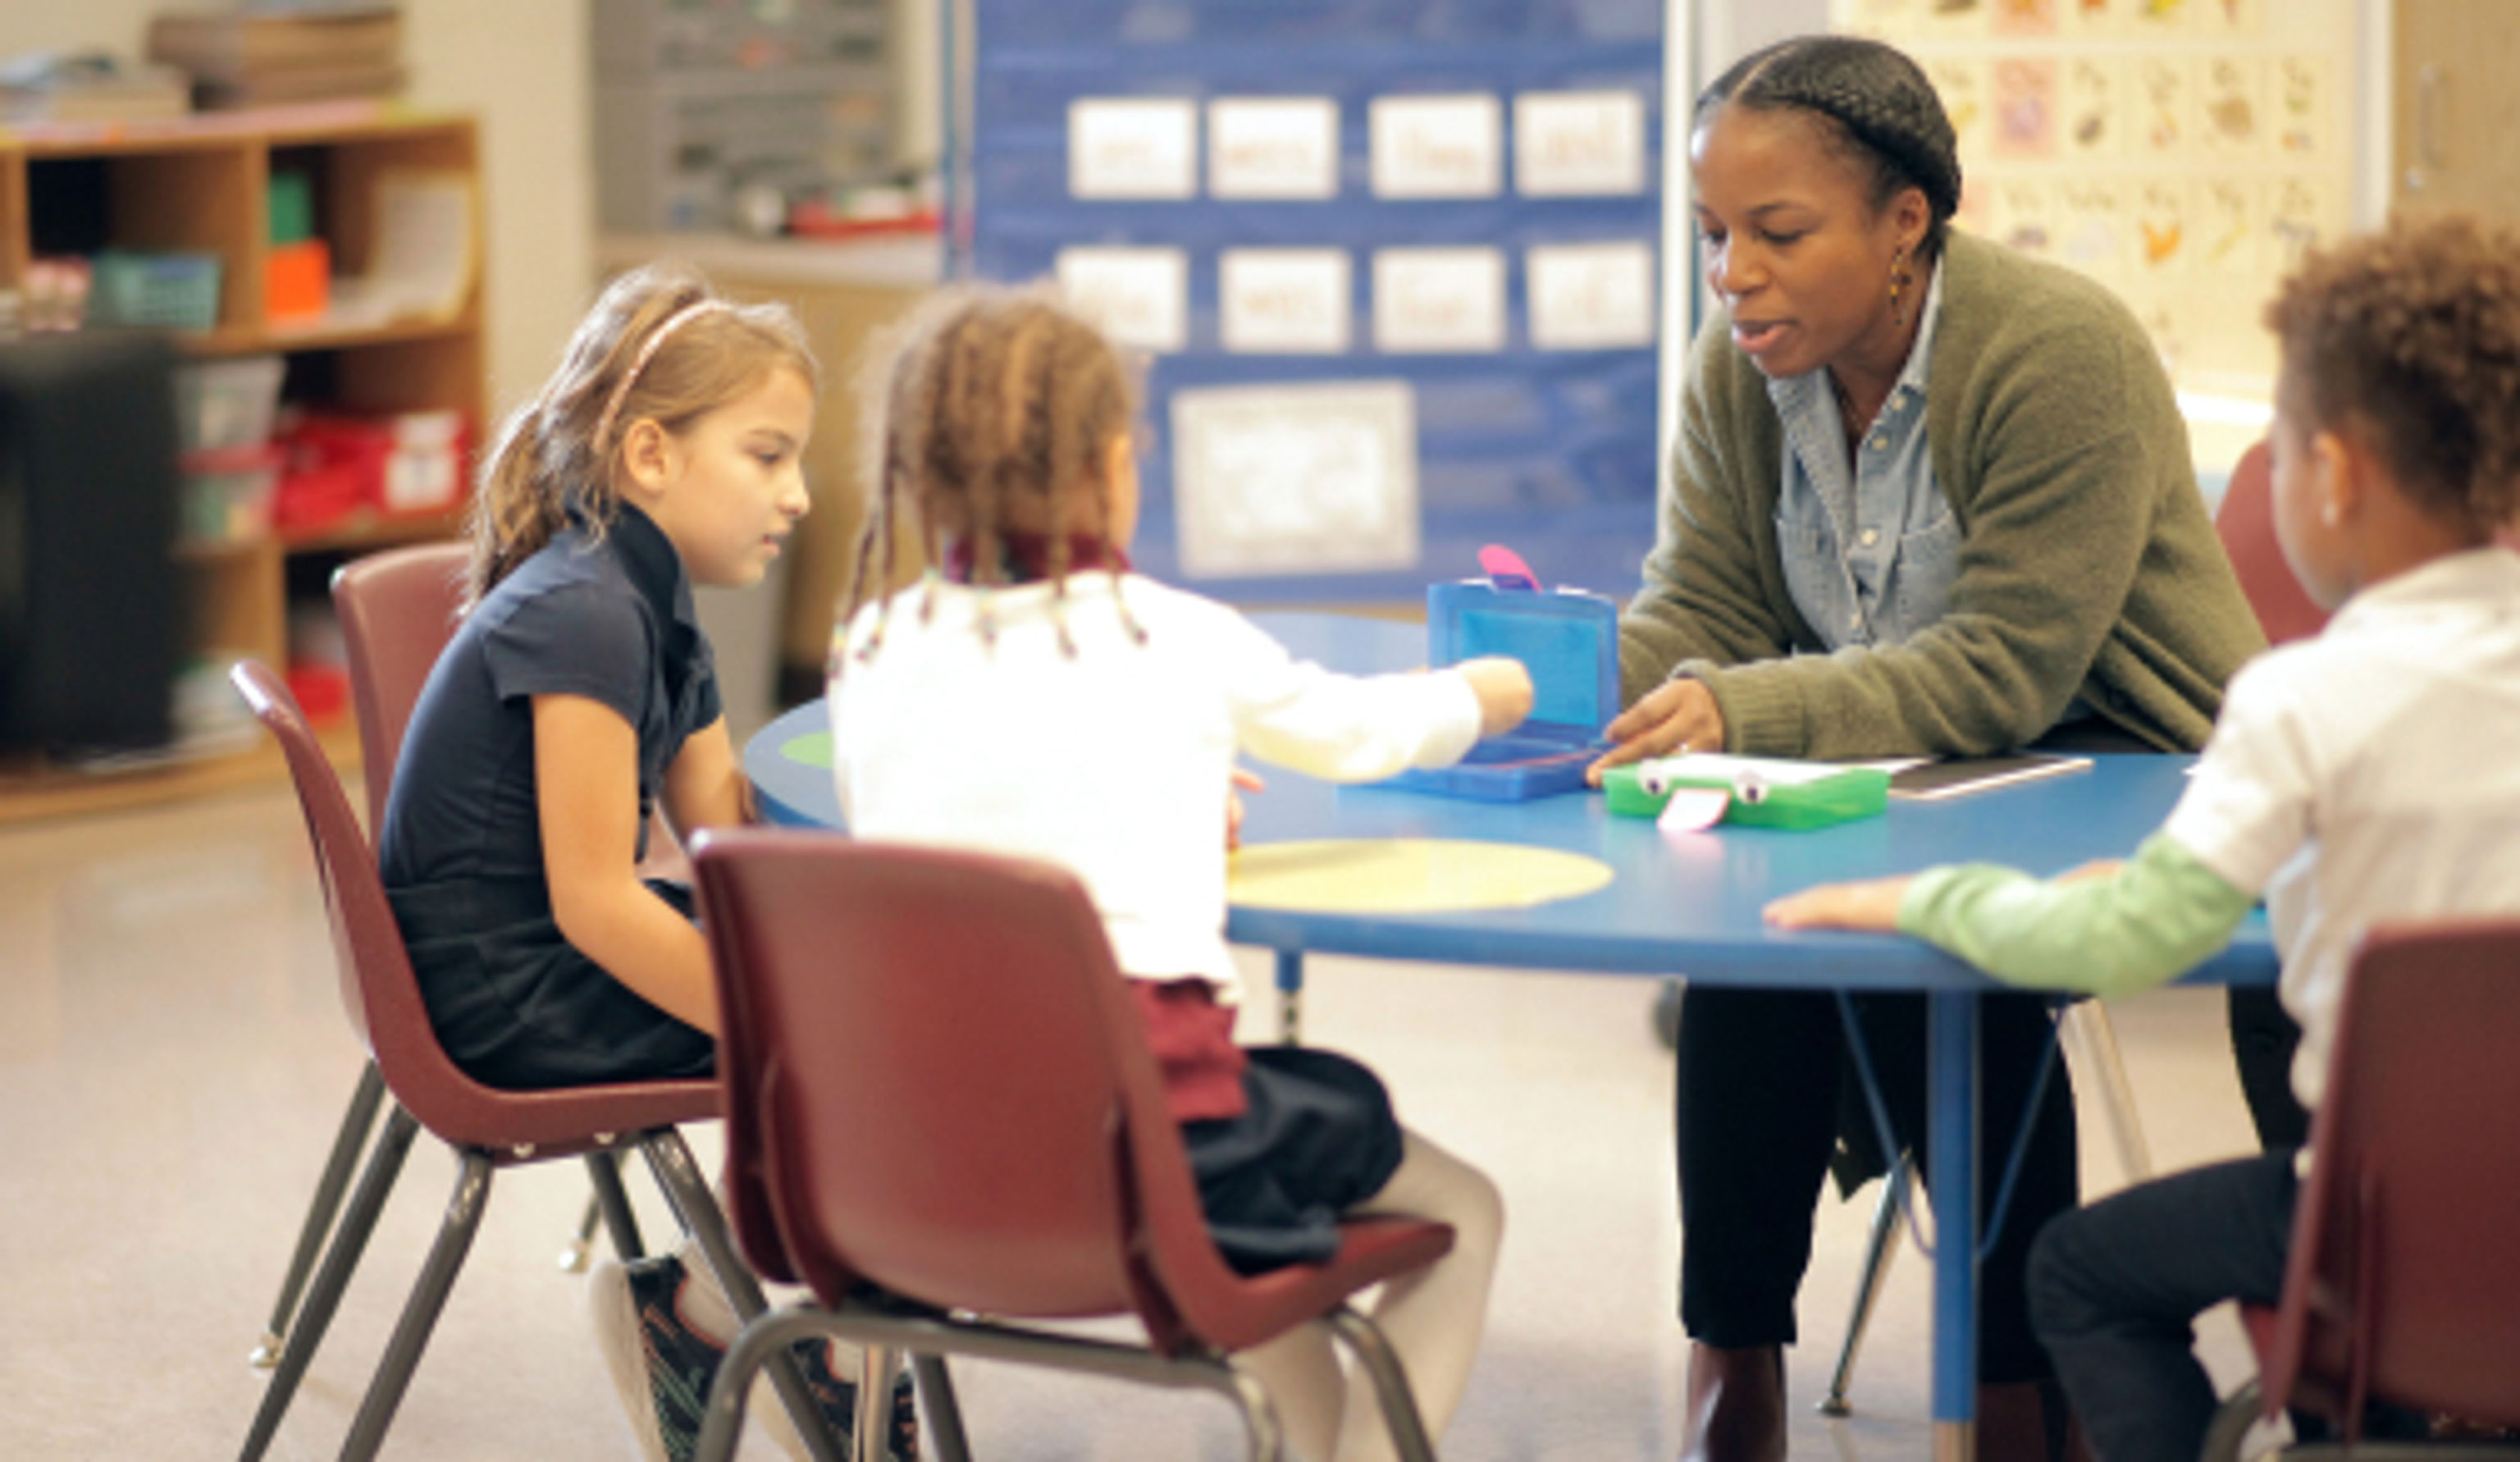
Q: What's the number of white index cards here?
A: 8